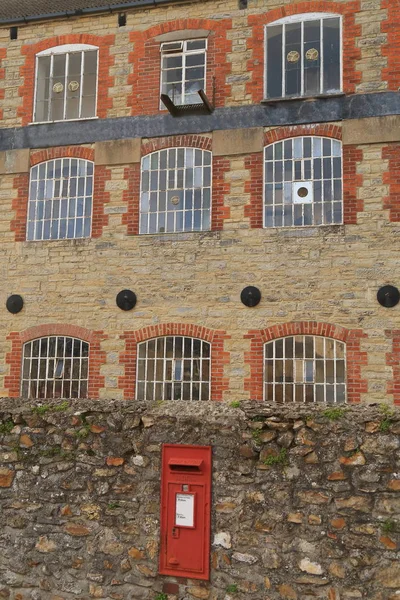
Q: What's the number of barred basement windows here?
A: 3